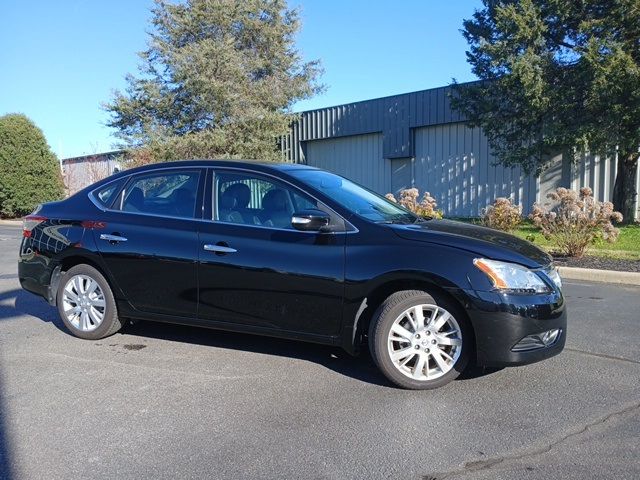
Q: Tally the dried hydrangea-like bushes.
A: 3